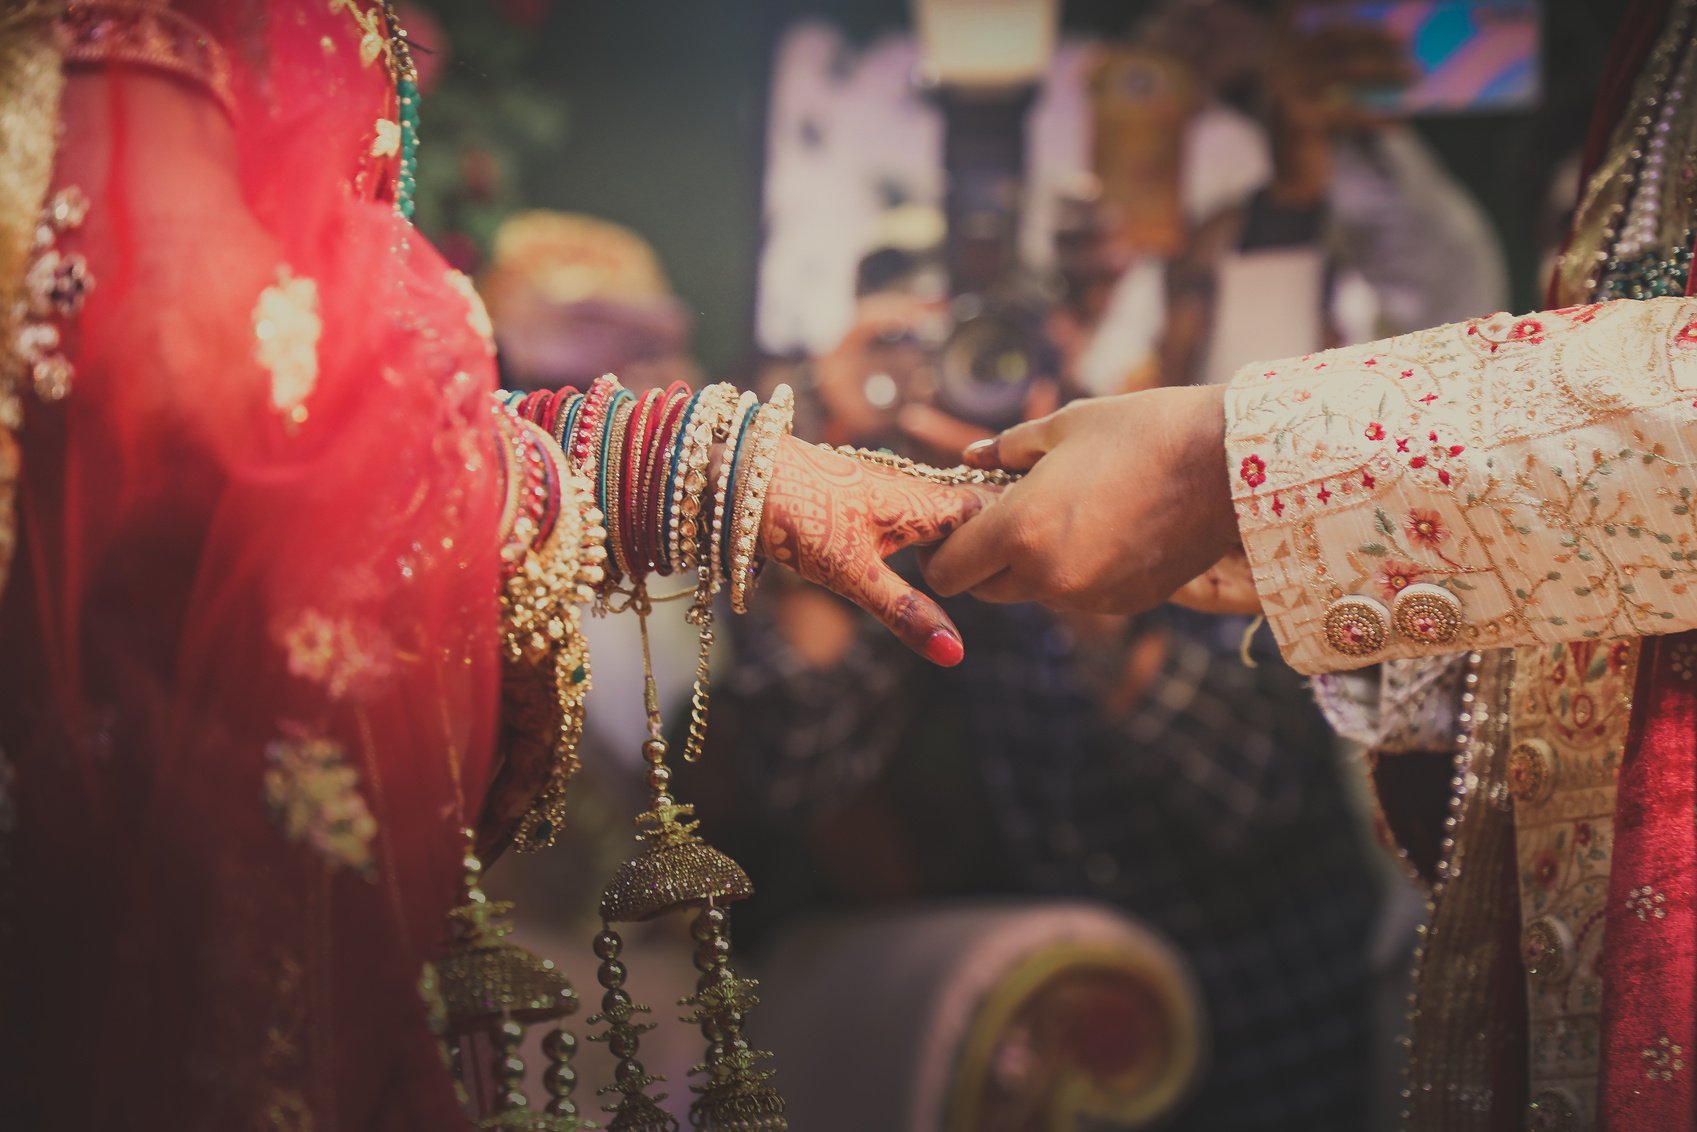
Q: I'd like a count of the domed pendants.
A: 2